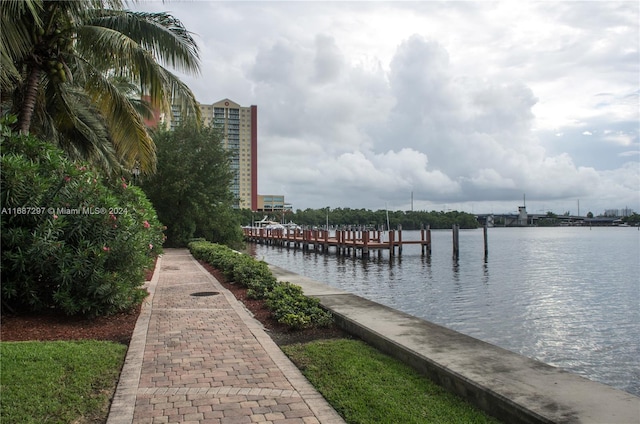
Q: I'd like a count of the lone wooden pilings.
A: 2